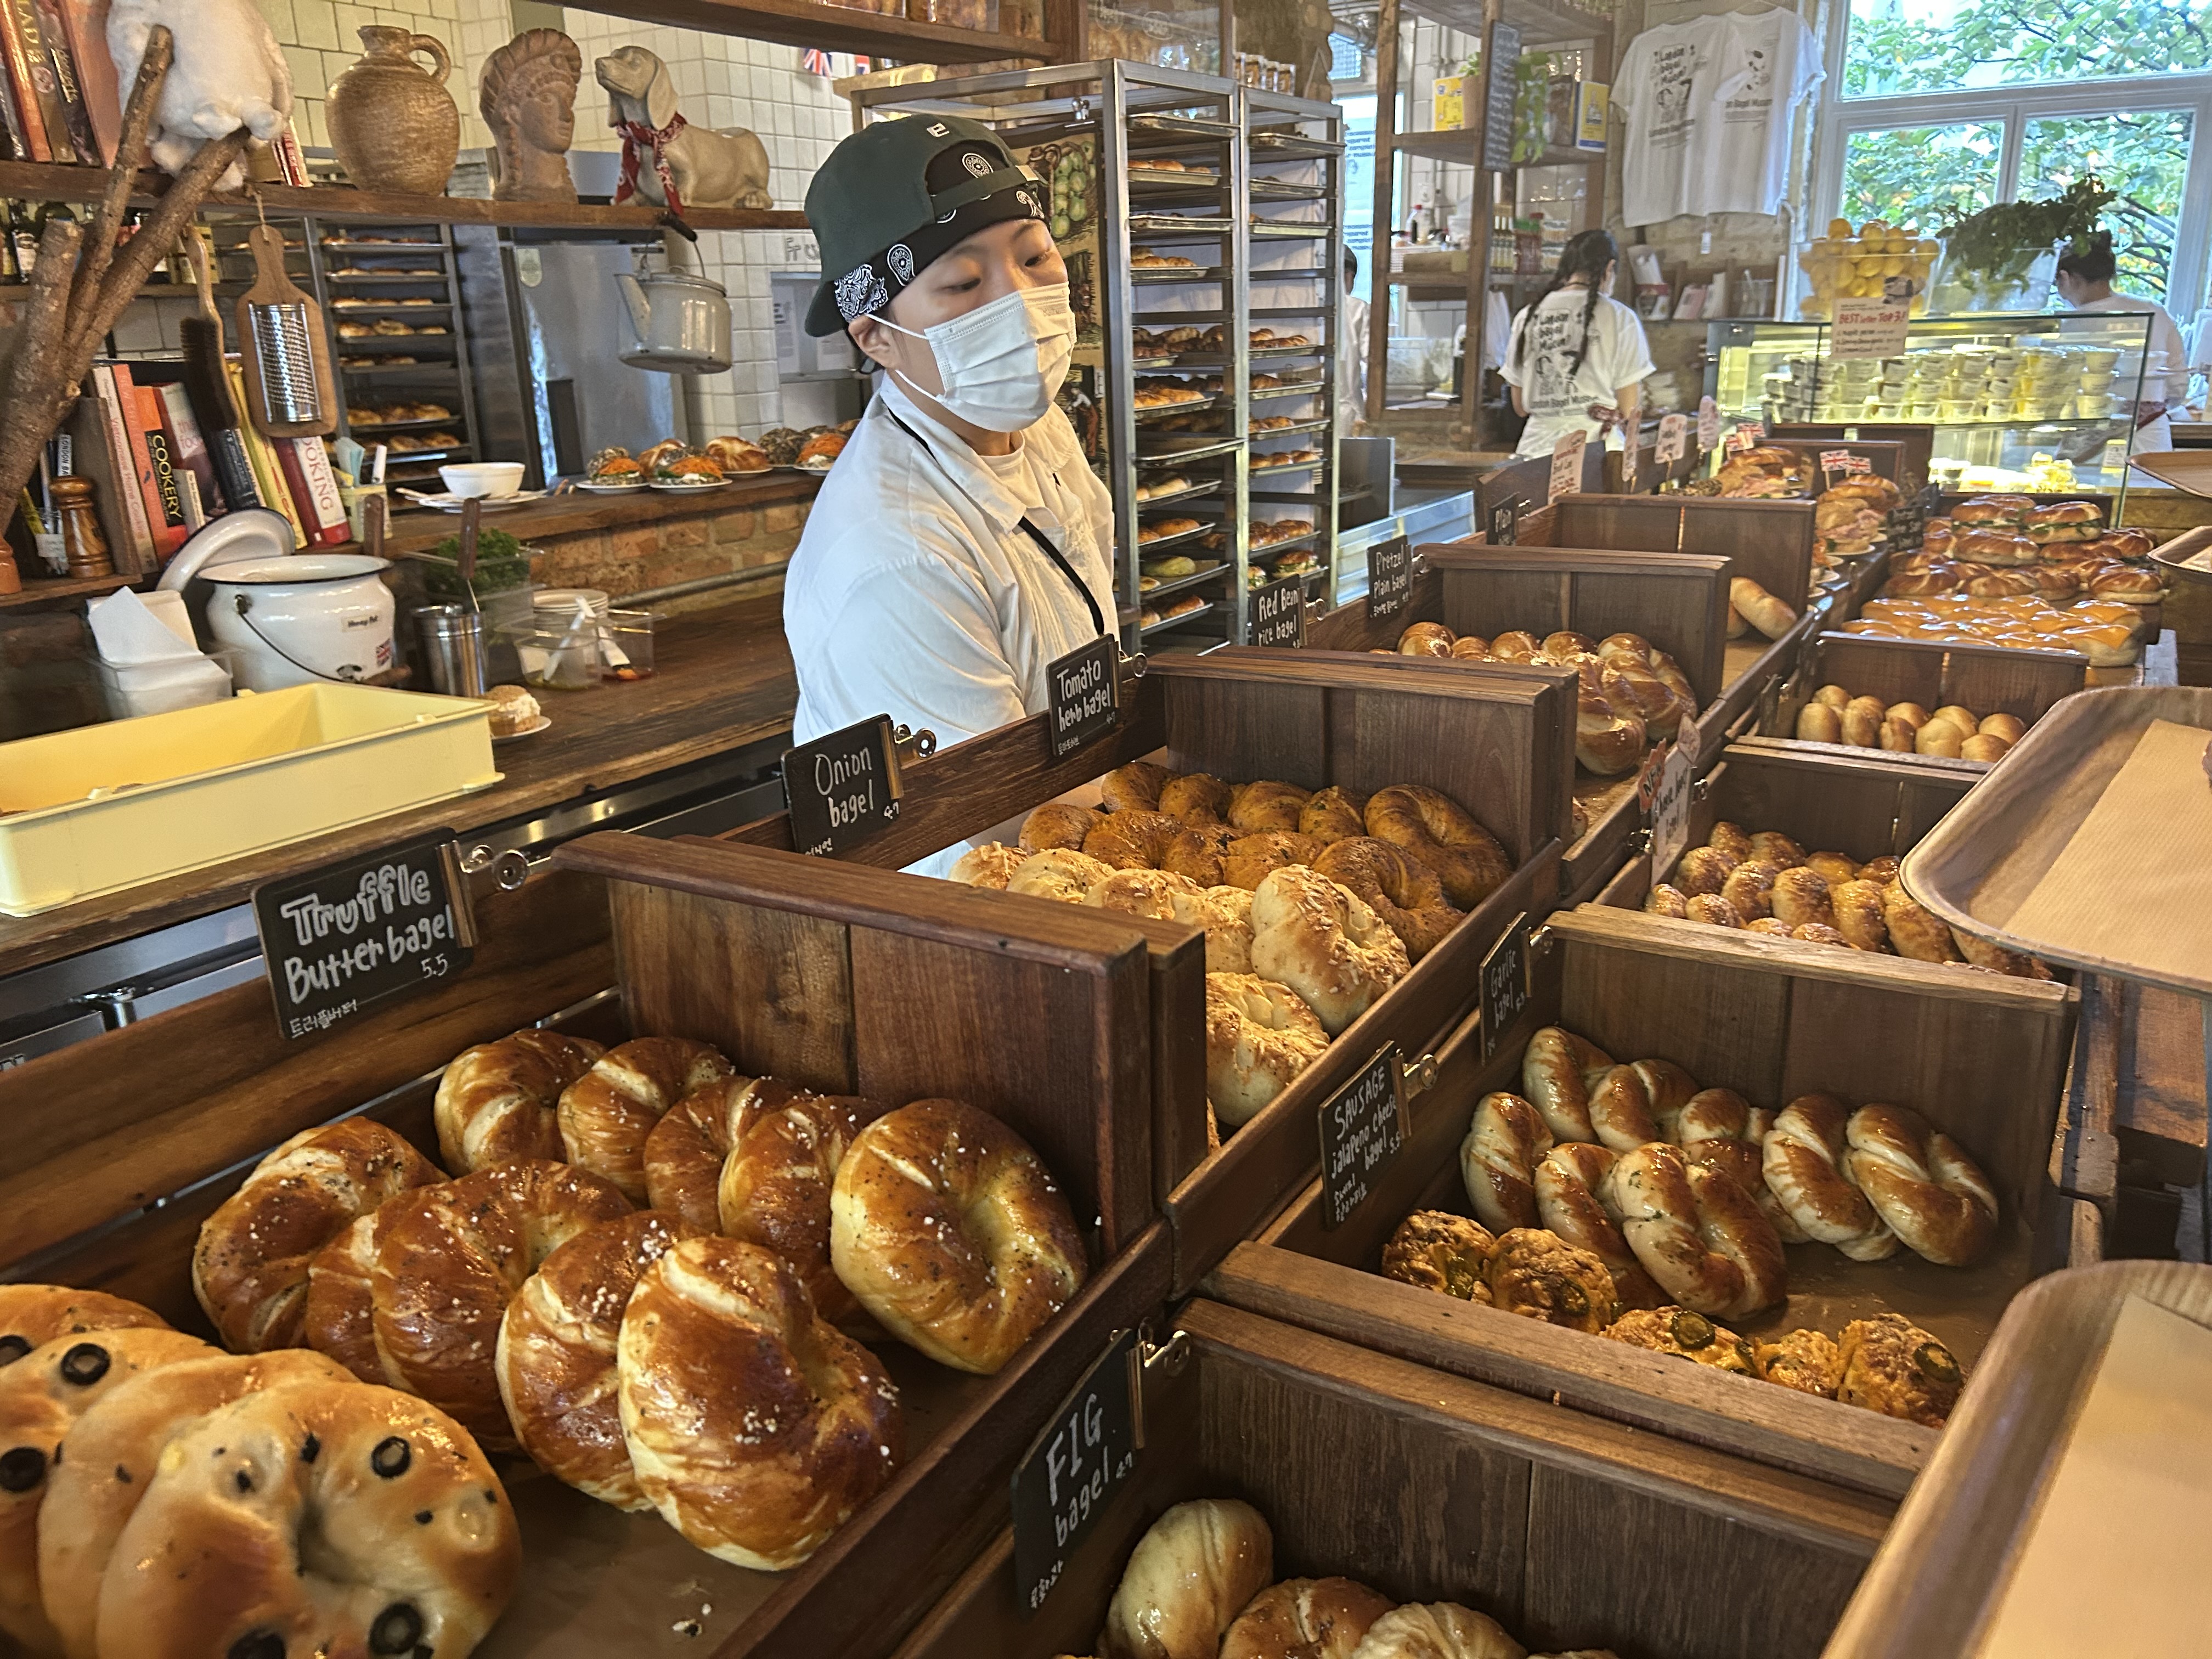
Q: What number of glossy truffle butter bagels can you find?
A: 10